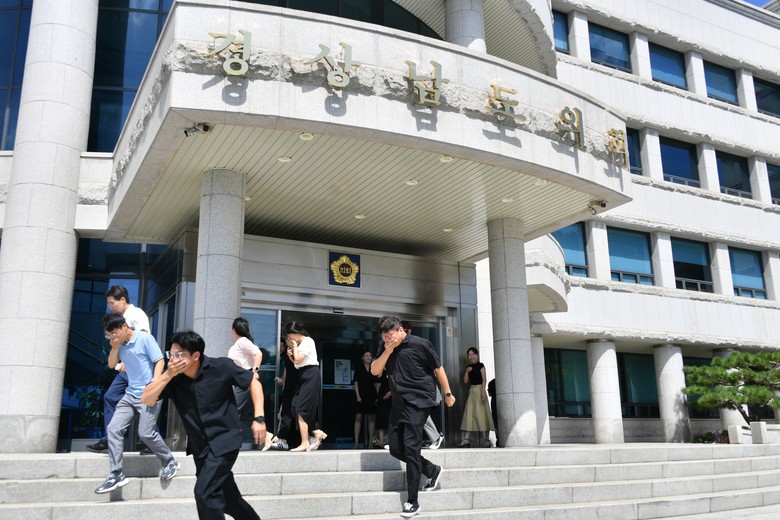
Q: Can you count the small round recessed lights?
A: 9